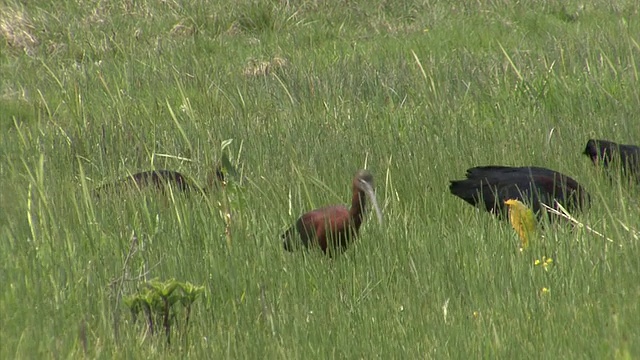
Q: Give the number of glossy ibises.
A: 4